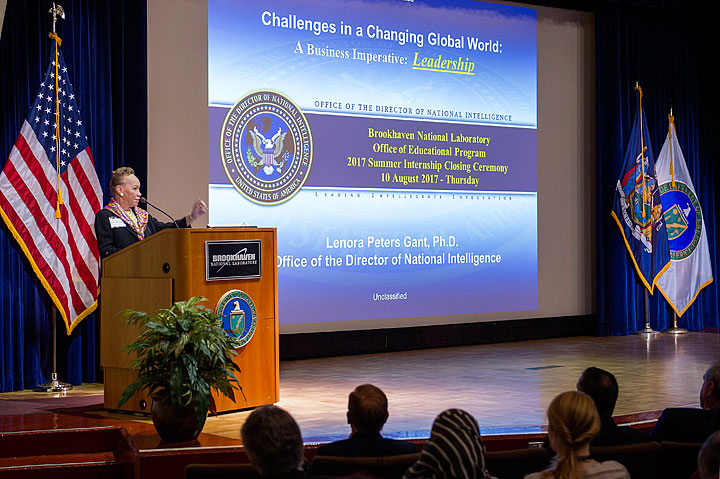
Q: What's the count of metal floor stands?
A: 3